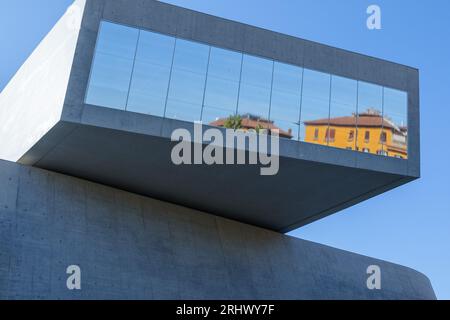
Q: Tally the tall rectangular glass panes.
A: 10